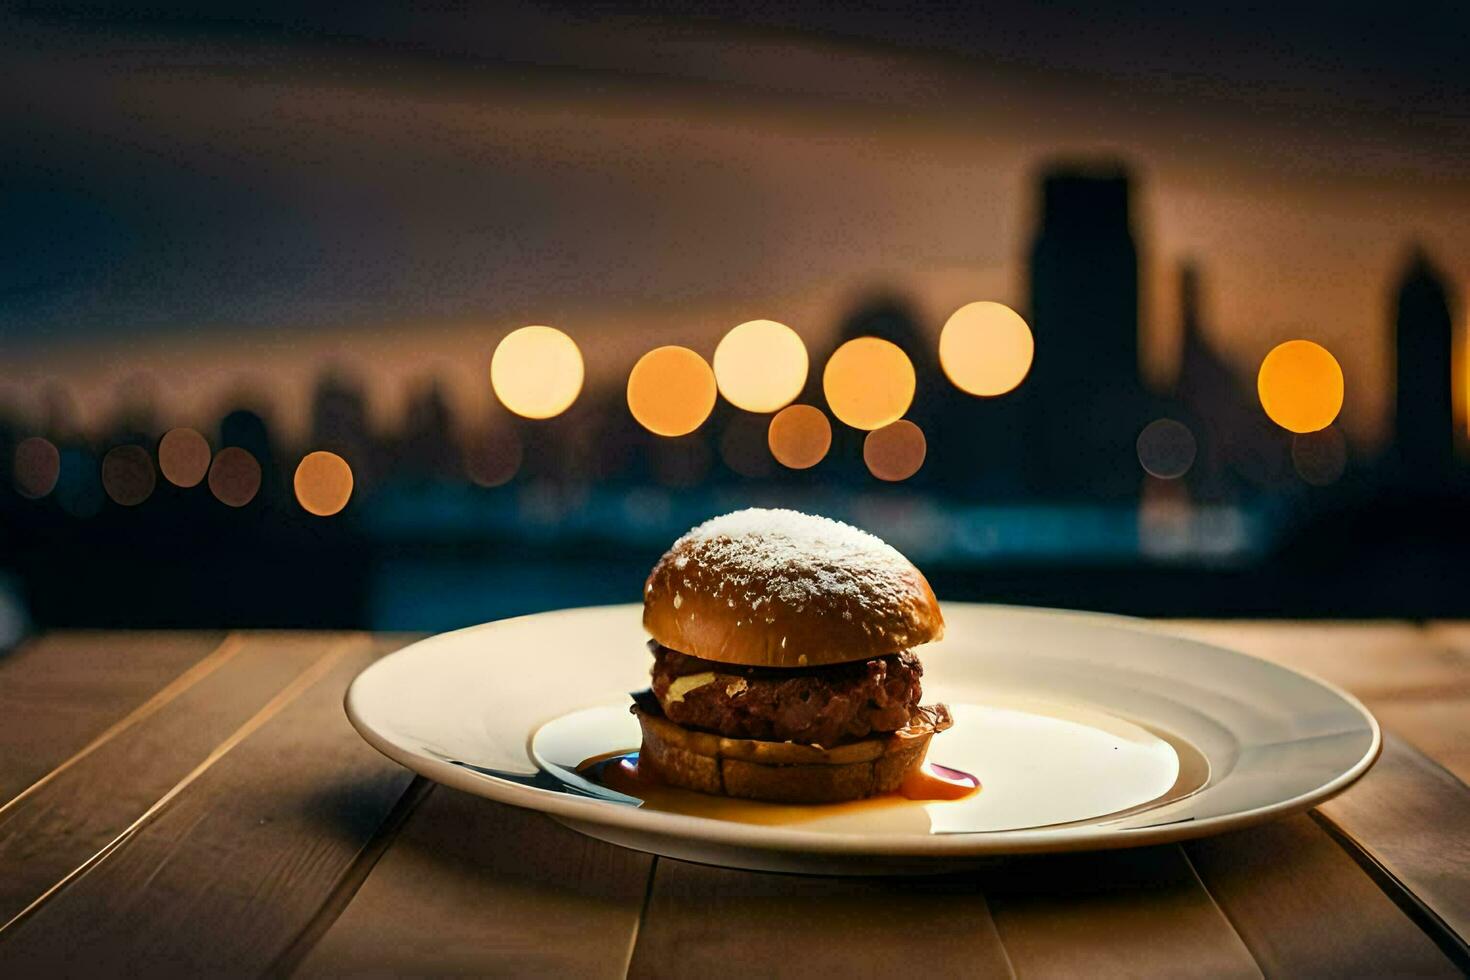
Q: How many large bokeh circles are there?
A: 6